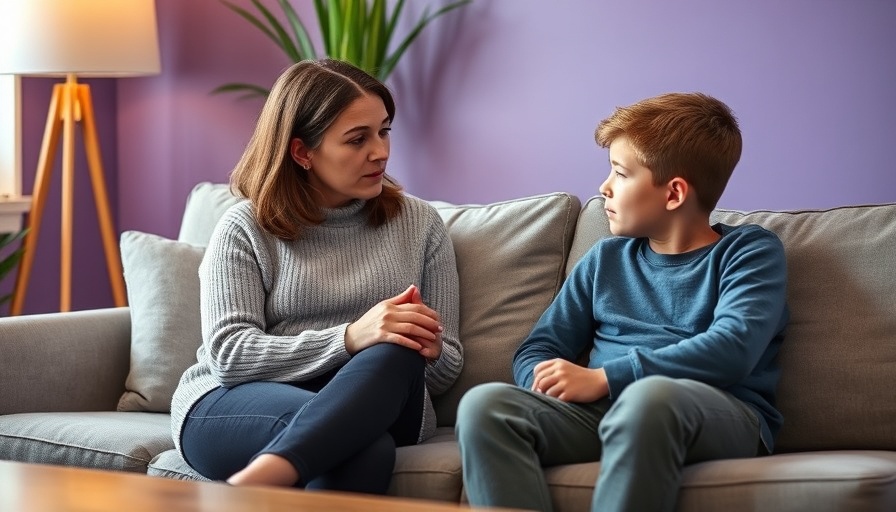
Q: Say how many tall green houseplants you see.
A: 1